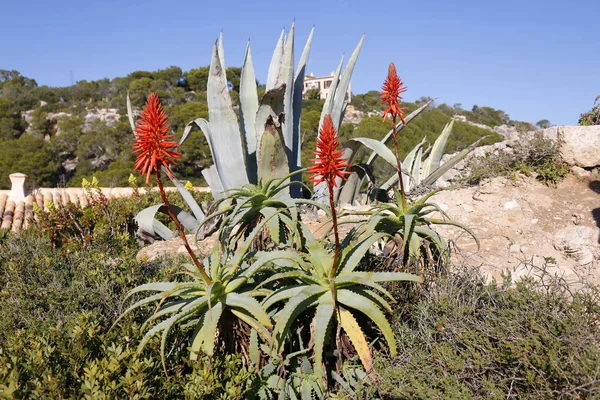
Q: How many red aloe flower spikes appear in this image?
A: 3